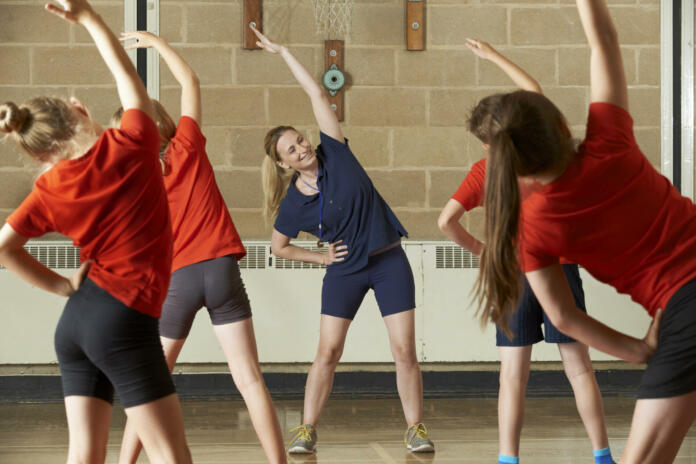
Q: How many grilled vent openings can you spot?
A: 4